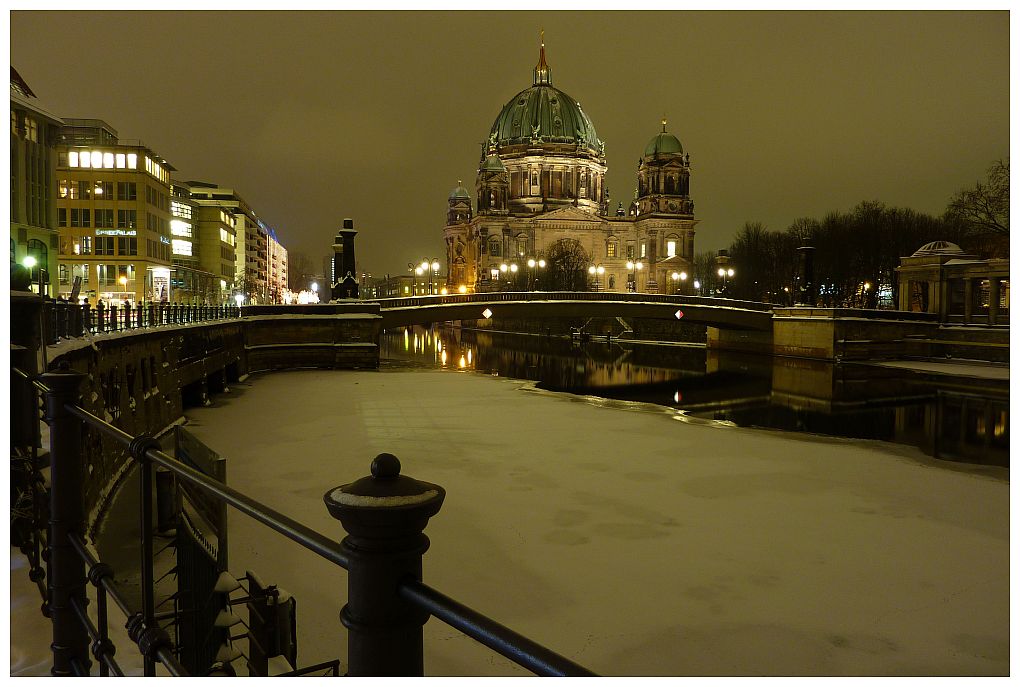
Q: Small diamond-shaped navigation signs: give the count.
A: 2